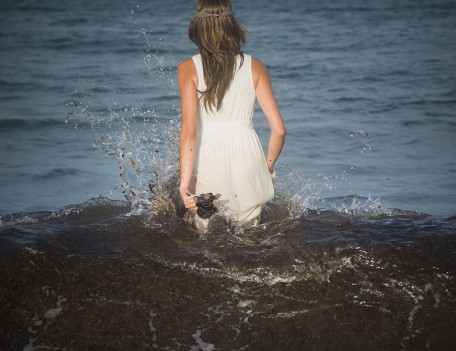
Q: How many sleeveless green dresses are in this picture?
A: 0